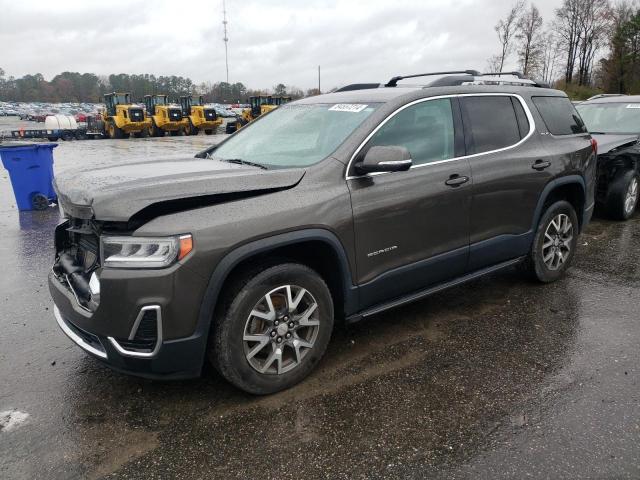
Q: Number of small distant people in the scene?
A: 0